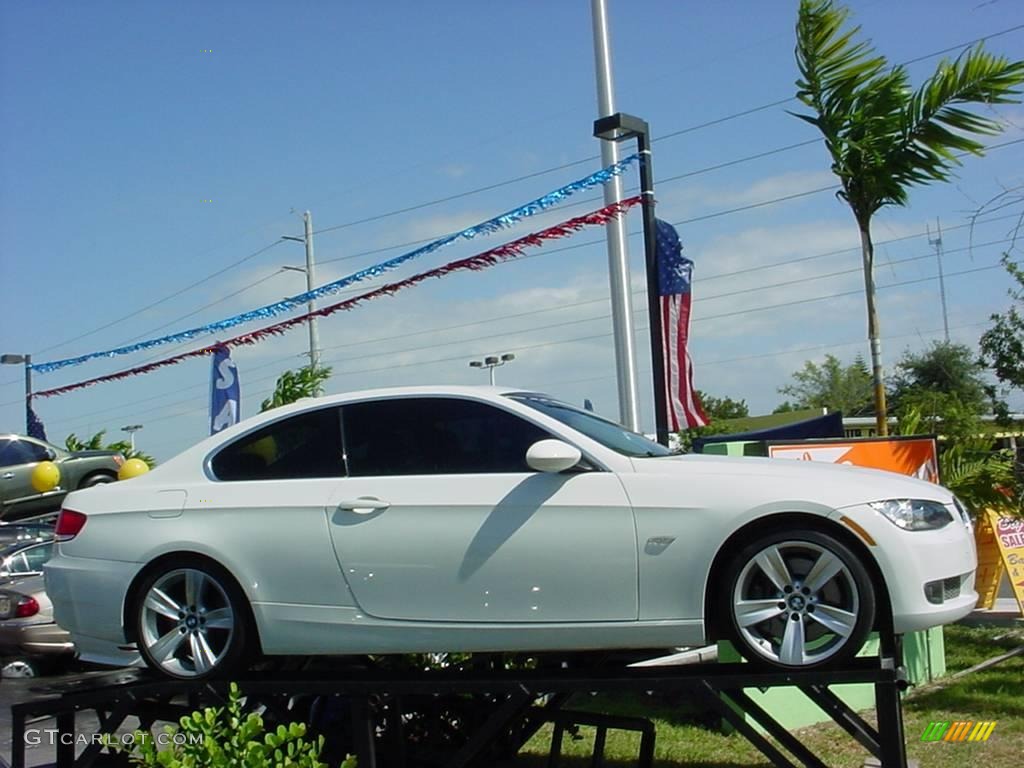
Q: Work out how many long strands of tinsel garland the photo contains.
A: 2